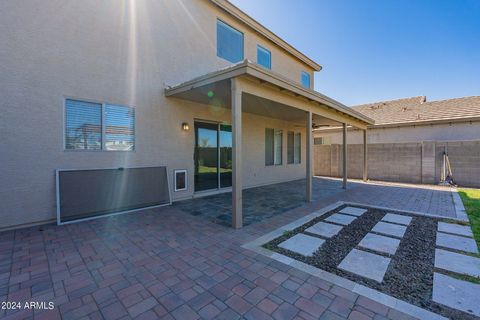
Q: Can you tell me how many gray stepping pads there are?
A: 12